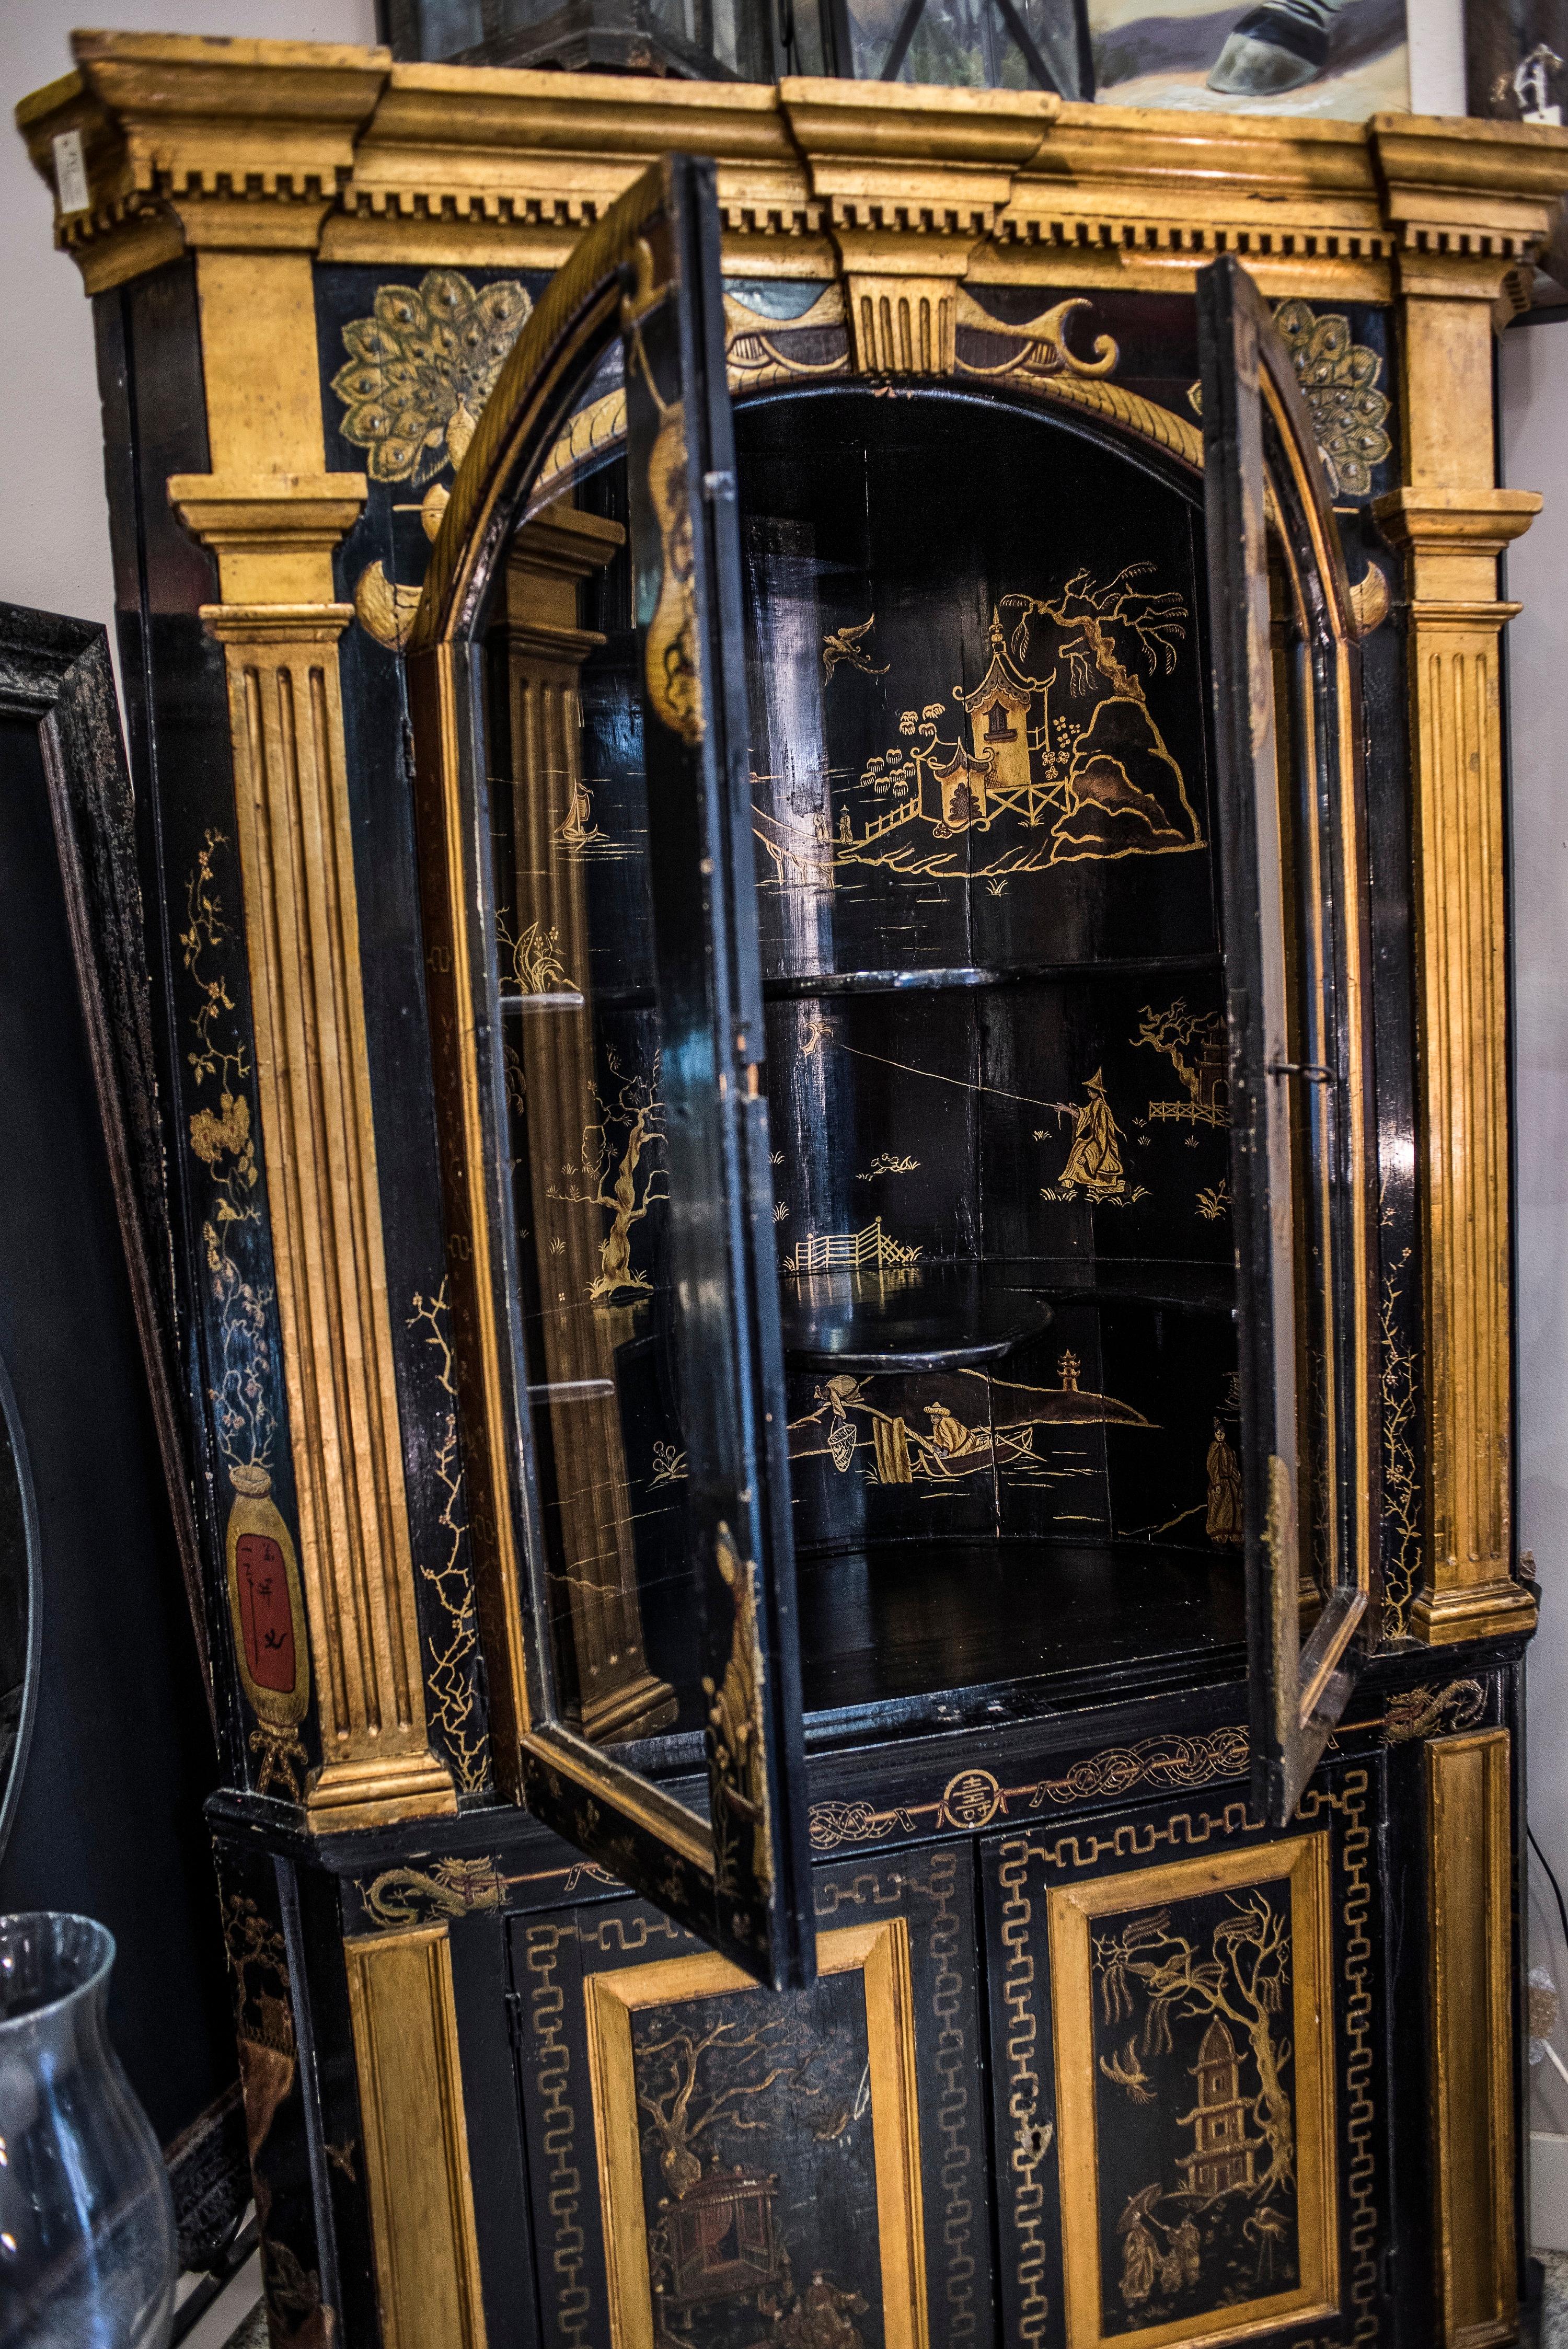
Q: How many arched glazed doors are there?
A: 2